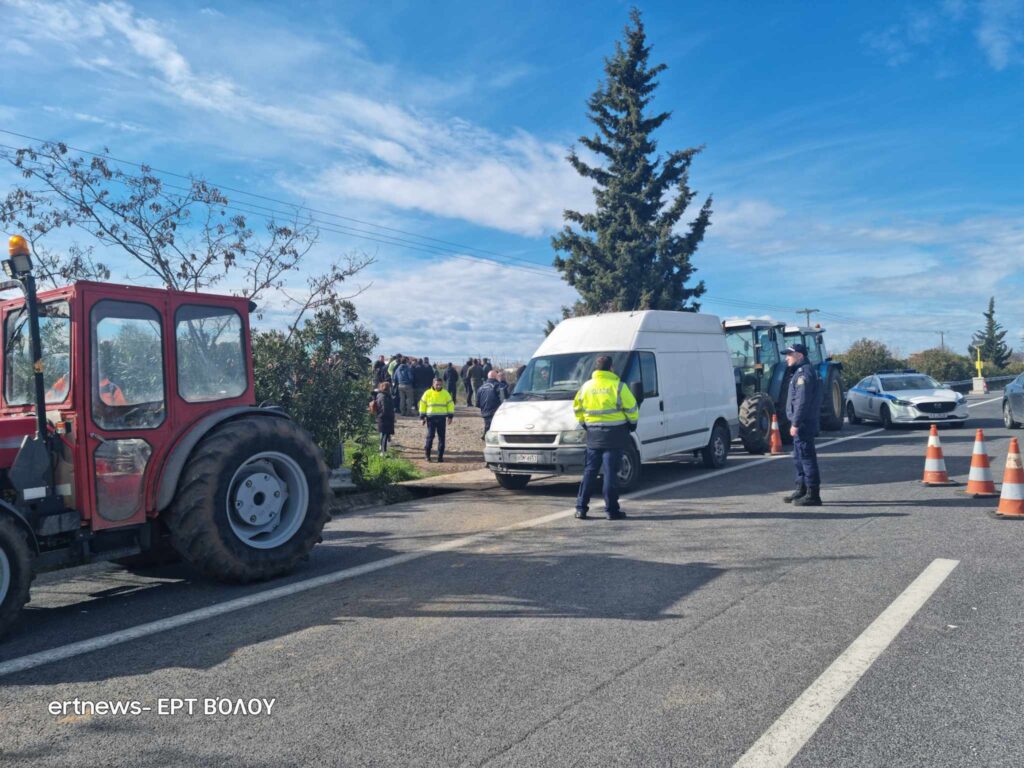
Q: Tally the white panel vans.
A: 1